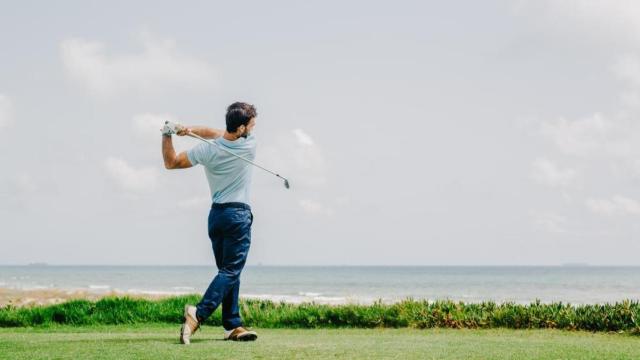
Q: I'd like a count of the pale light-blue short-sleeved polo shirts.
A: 1